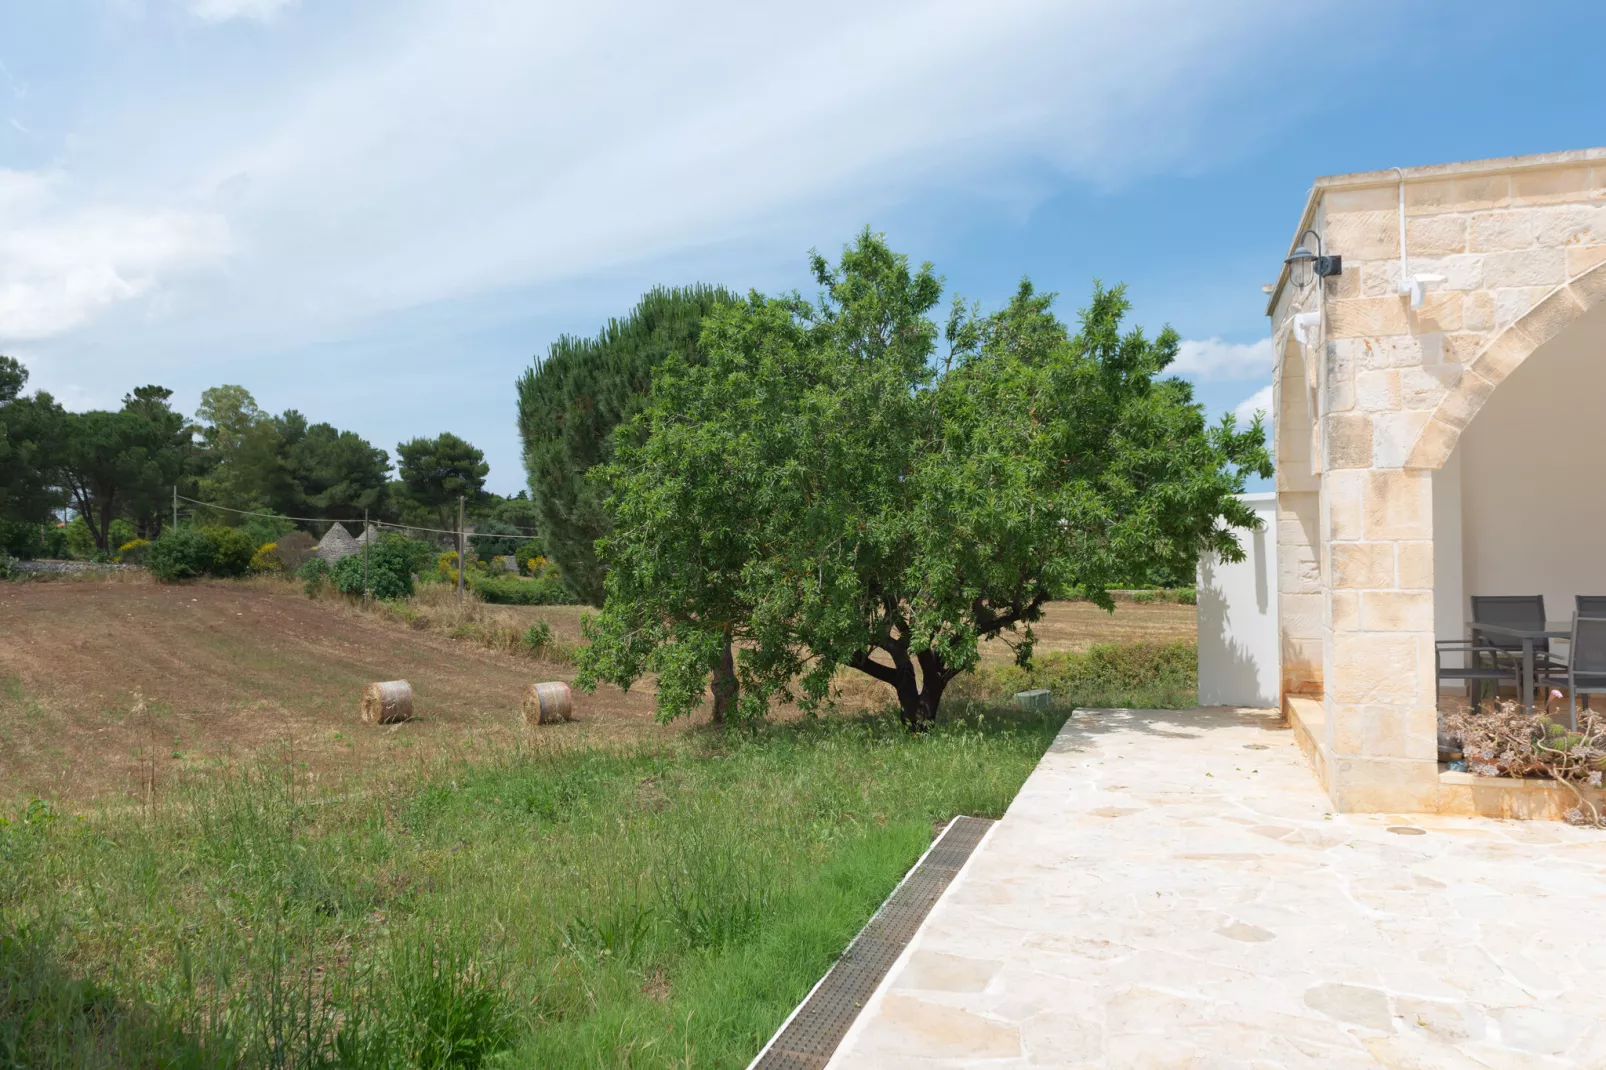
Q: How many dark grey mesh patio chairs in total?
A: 4